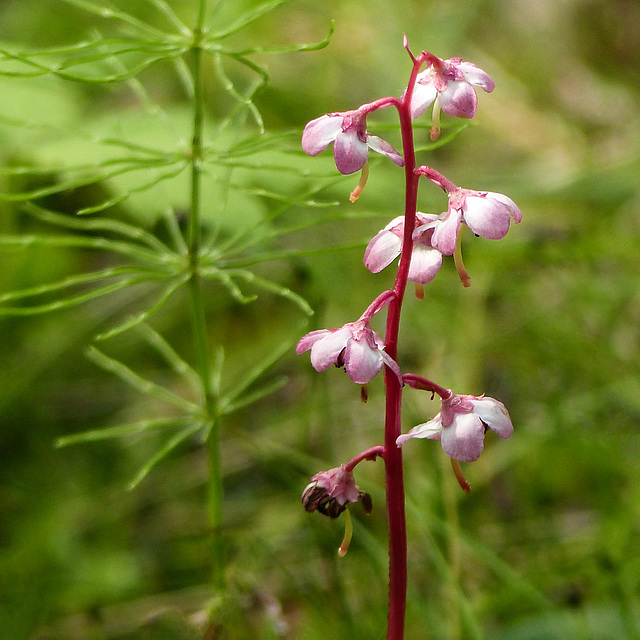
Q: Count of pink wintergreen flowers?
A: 7